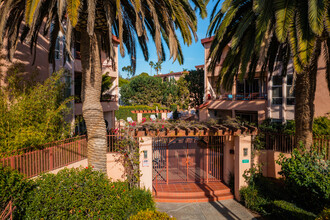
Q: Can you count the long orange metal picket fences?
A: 2